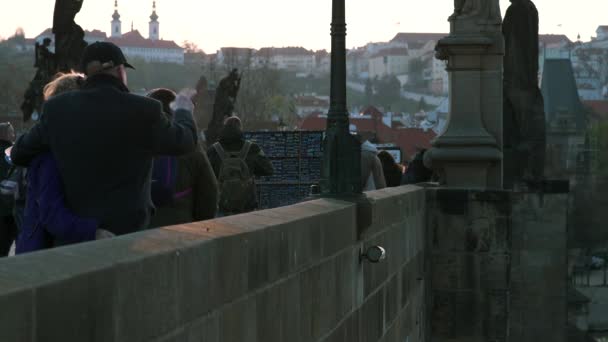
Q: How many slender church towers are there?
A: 2